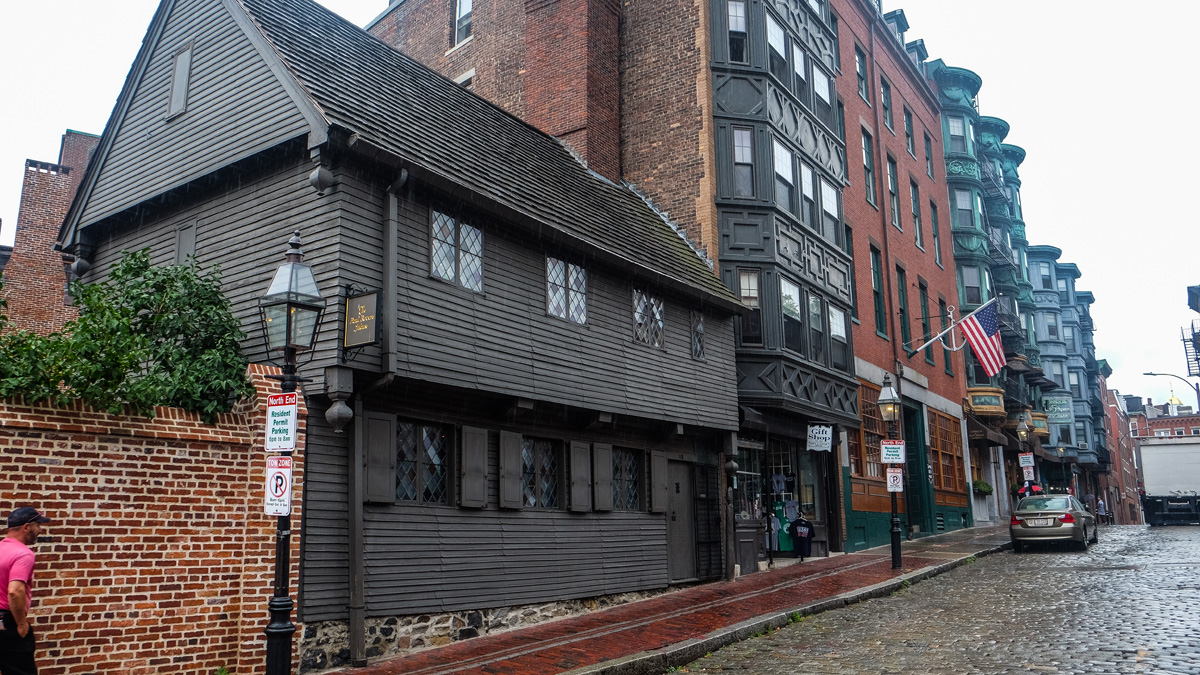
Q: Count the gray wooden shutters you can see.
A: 6